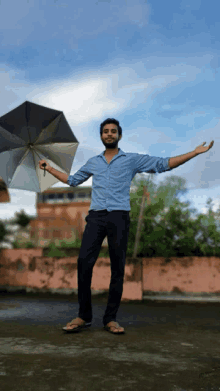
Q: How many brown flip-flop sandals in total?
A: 2